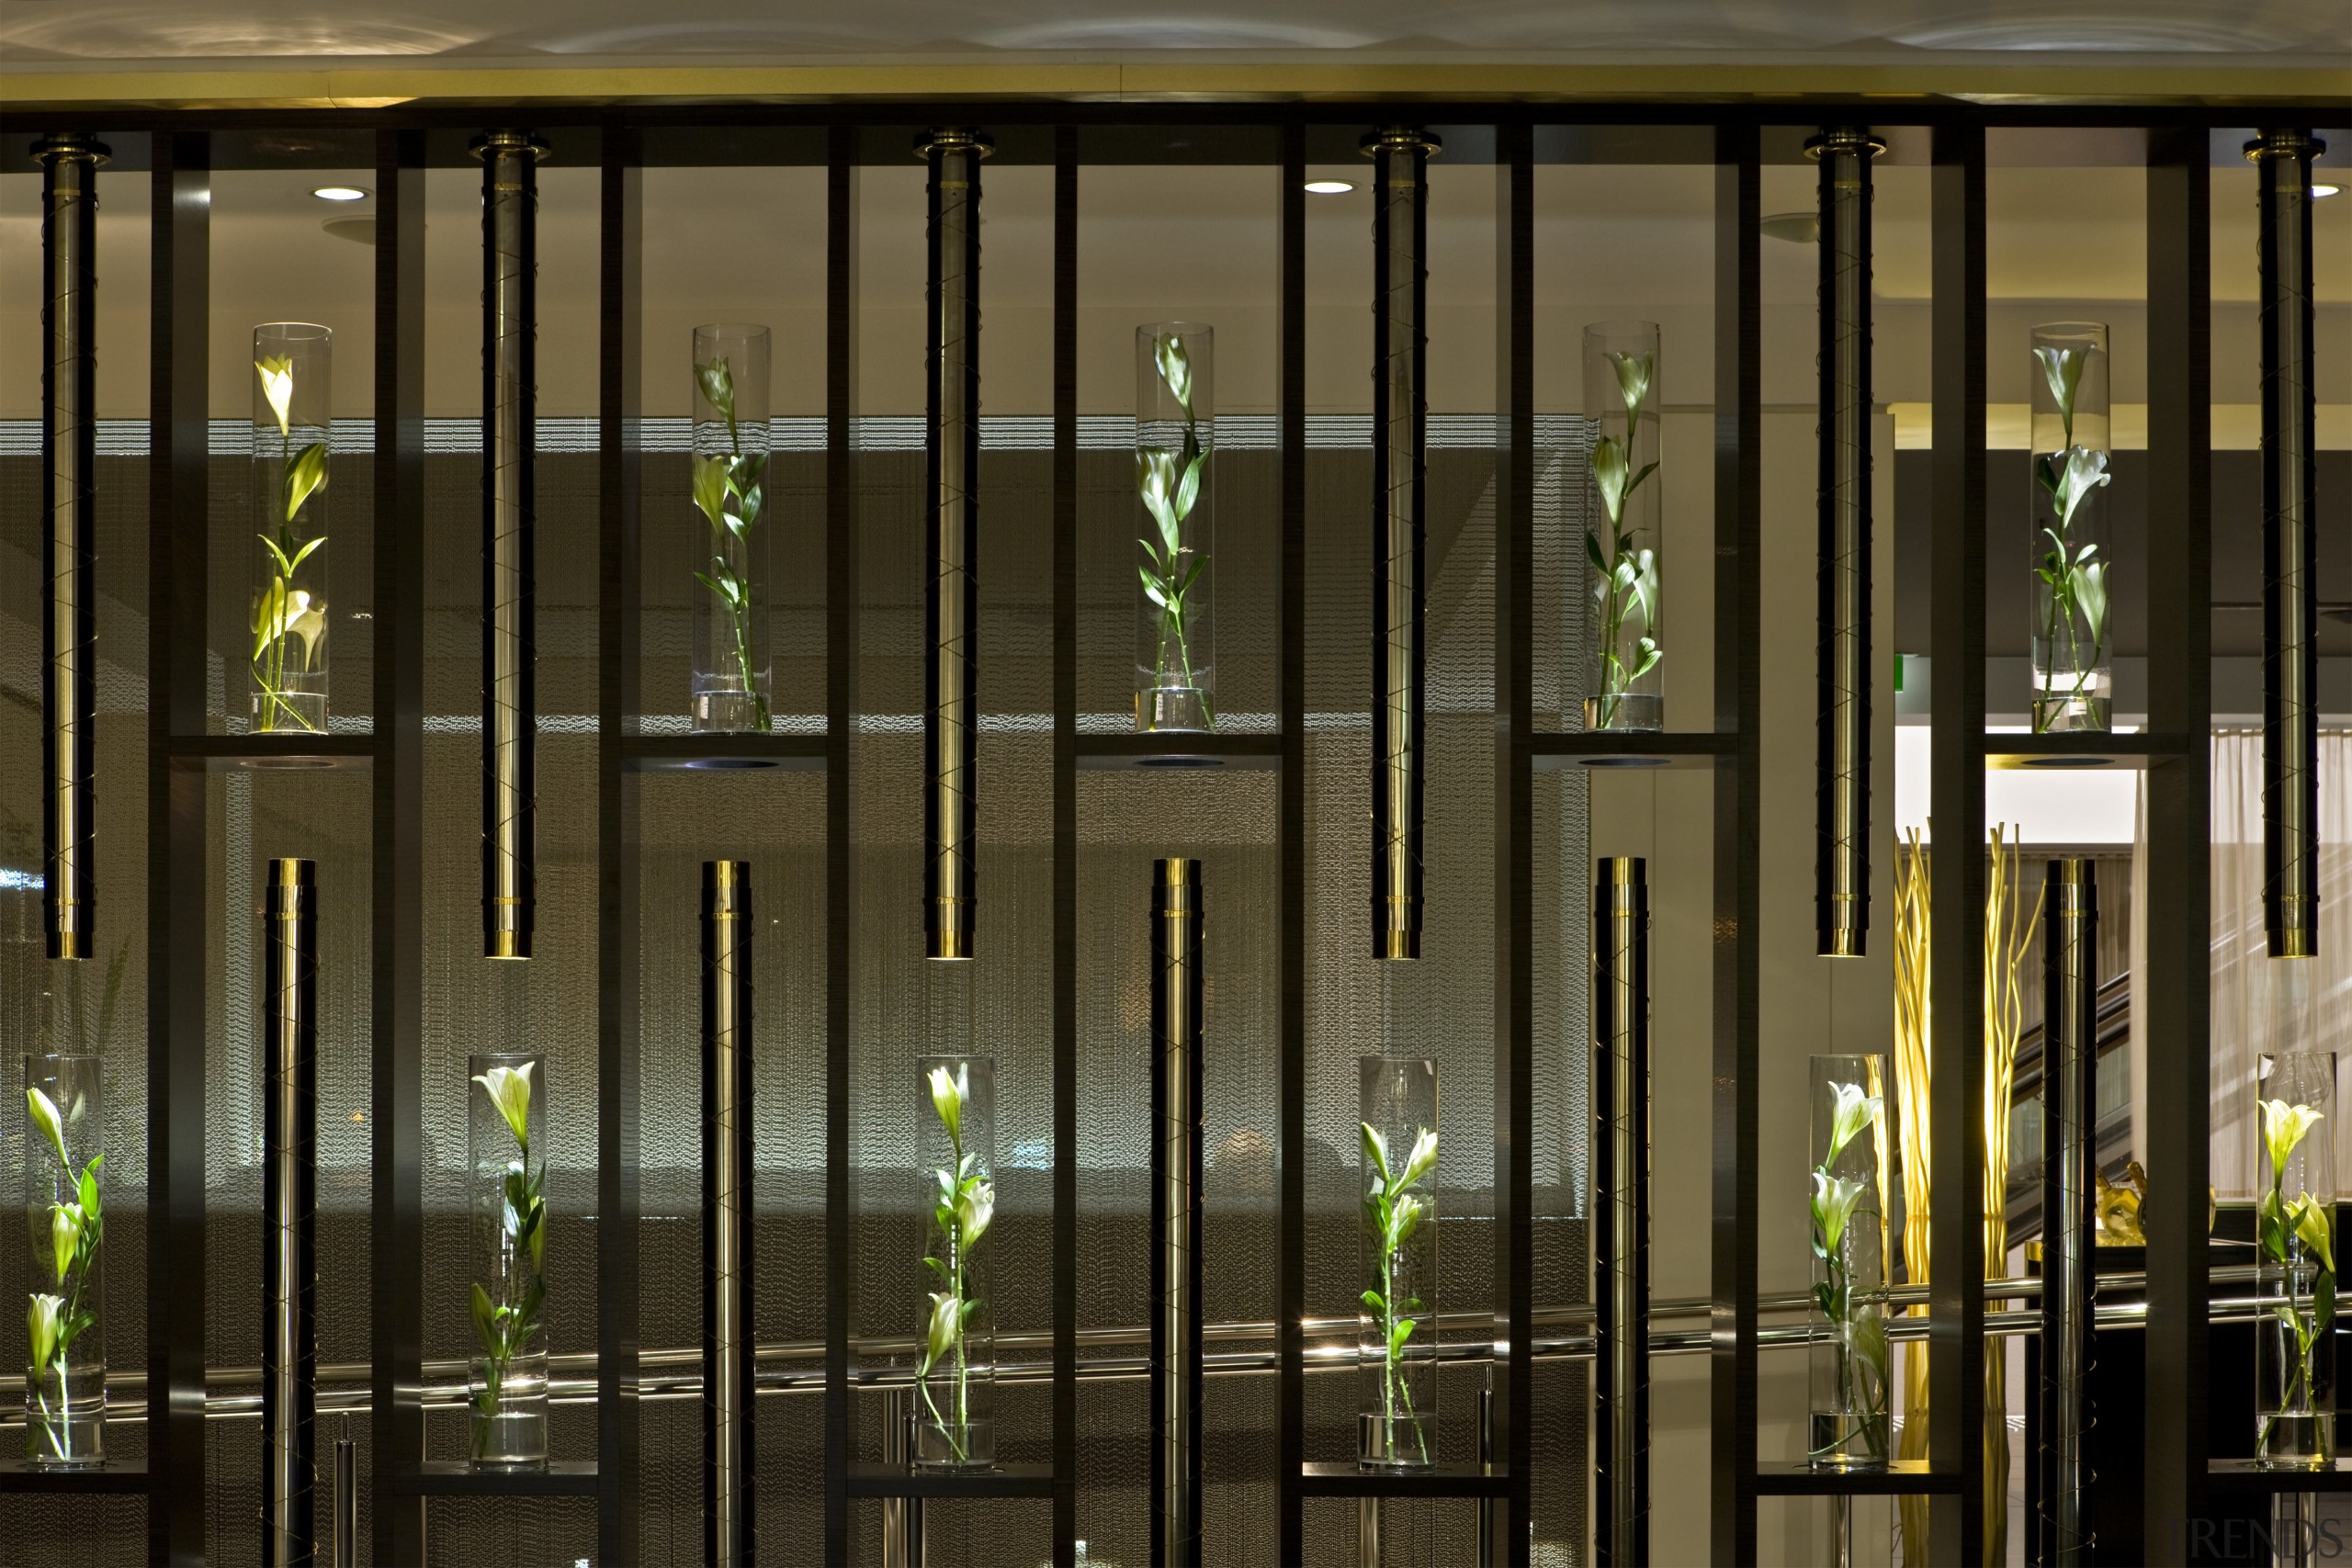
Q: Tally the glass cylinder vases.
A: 11